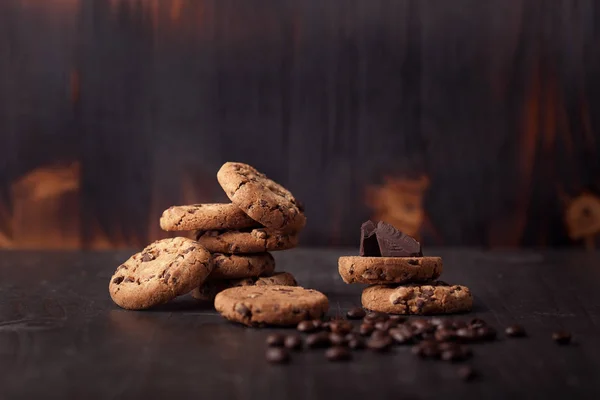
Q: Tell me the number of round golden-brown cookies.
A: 9